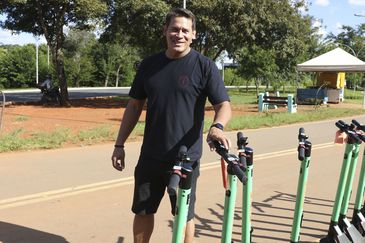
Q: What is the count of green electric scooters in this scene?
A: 7